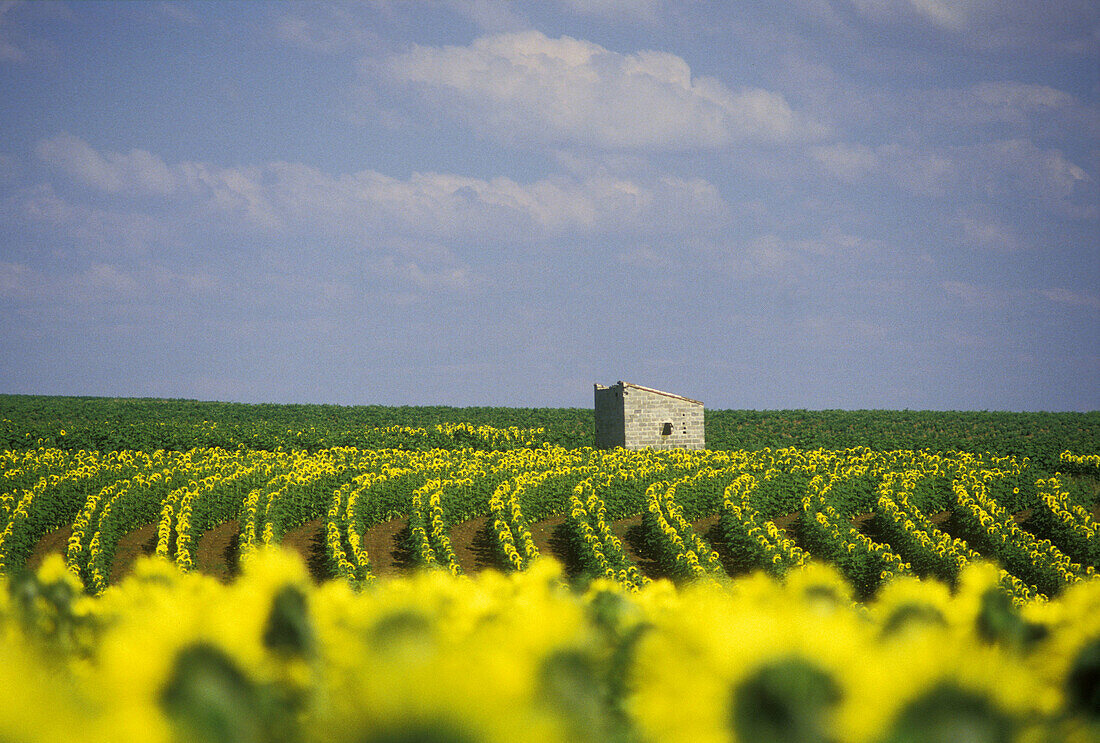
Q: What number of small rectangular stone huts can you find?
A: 1